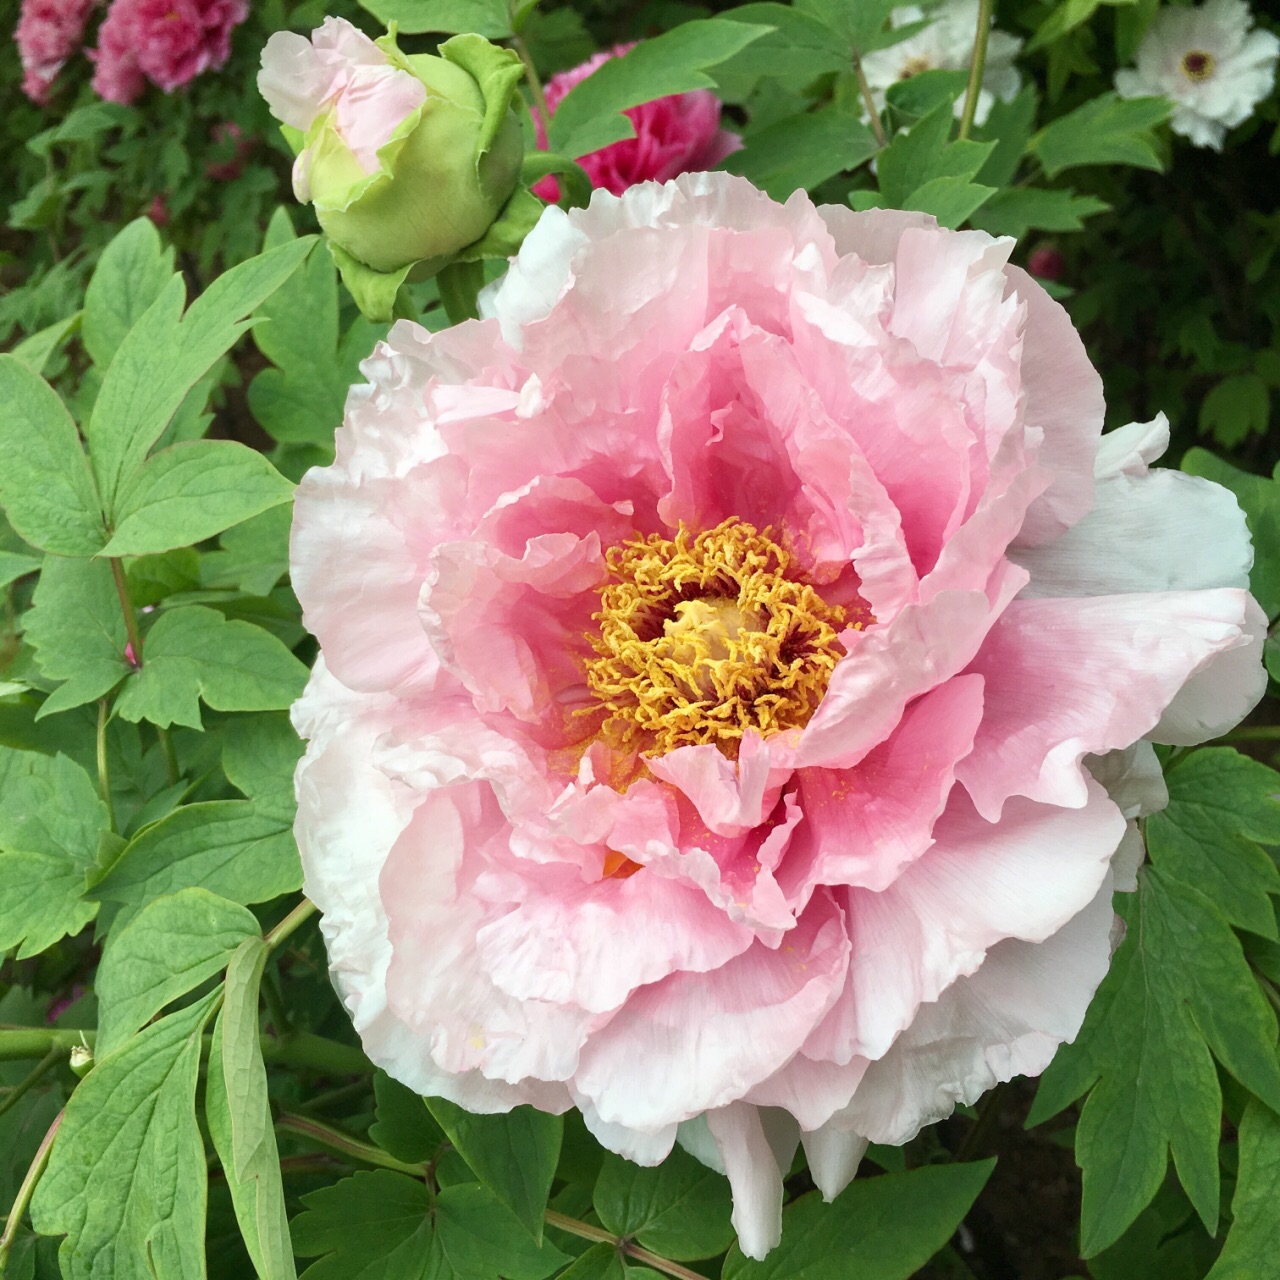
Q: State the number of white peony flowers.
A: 2